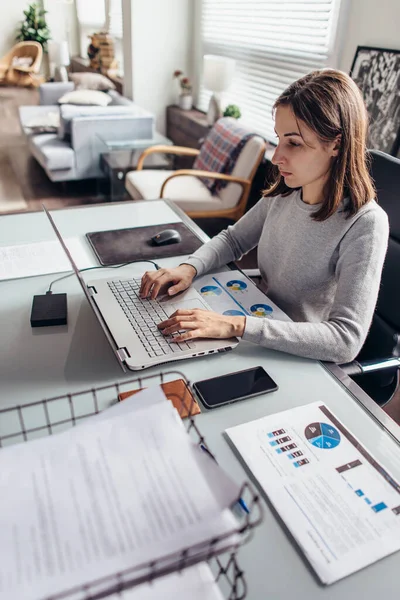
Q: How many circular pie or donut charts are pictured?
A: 5